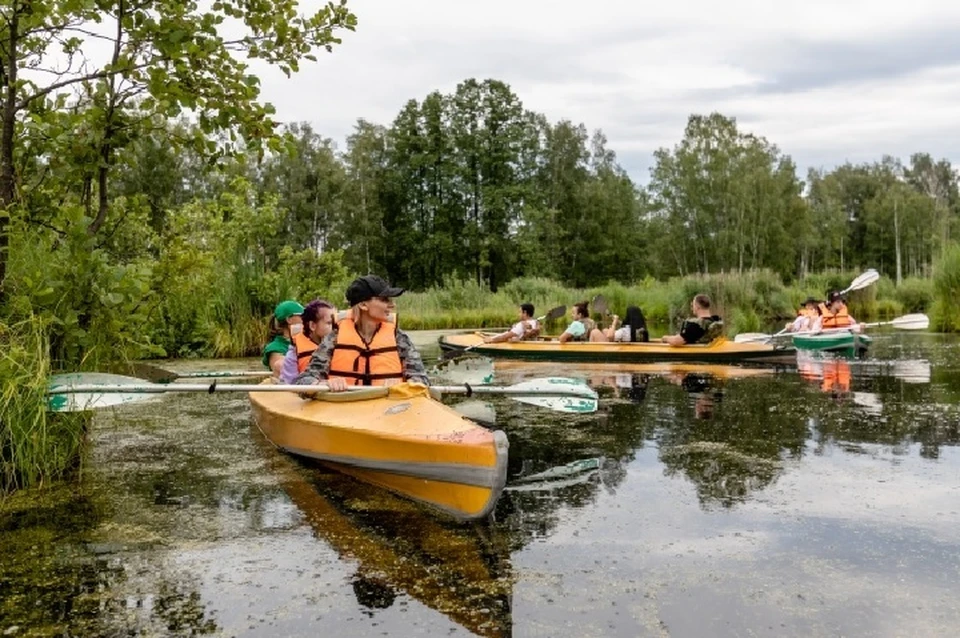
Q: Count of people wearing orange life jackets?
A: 4